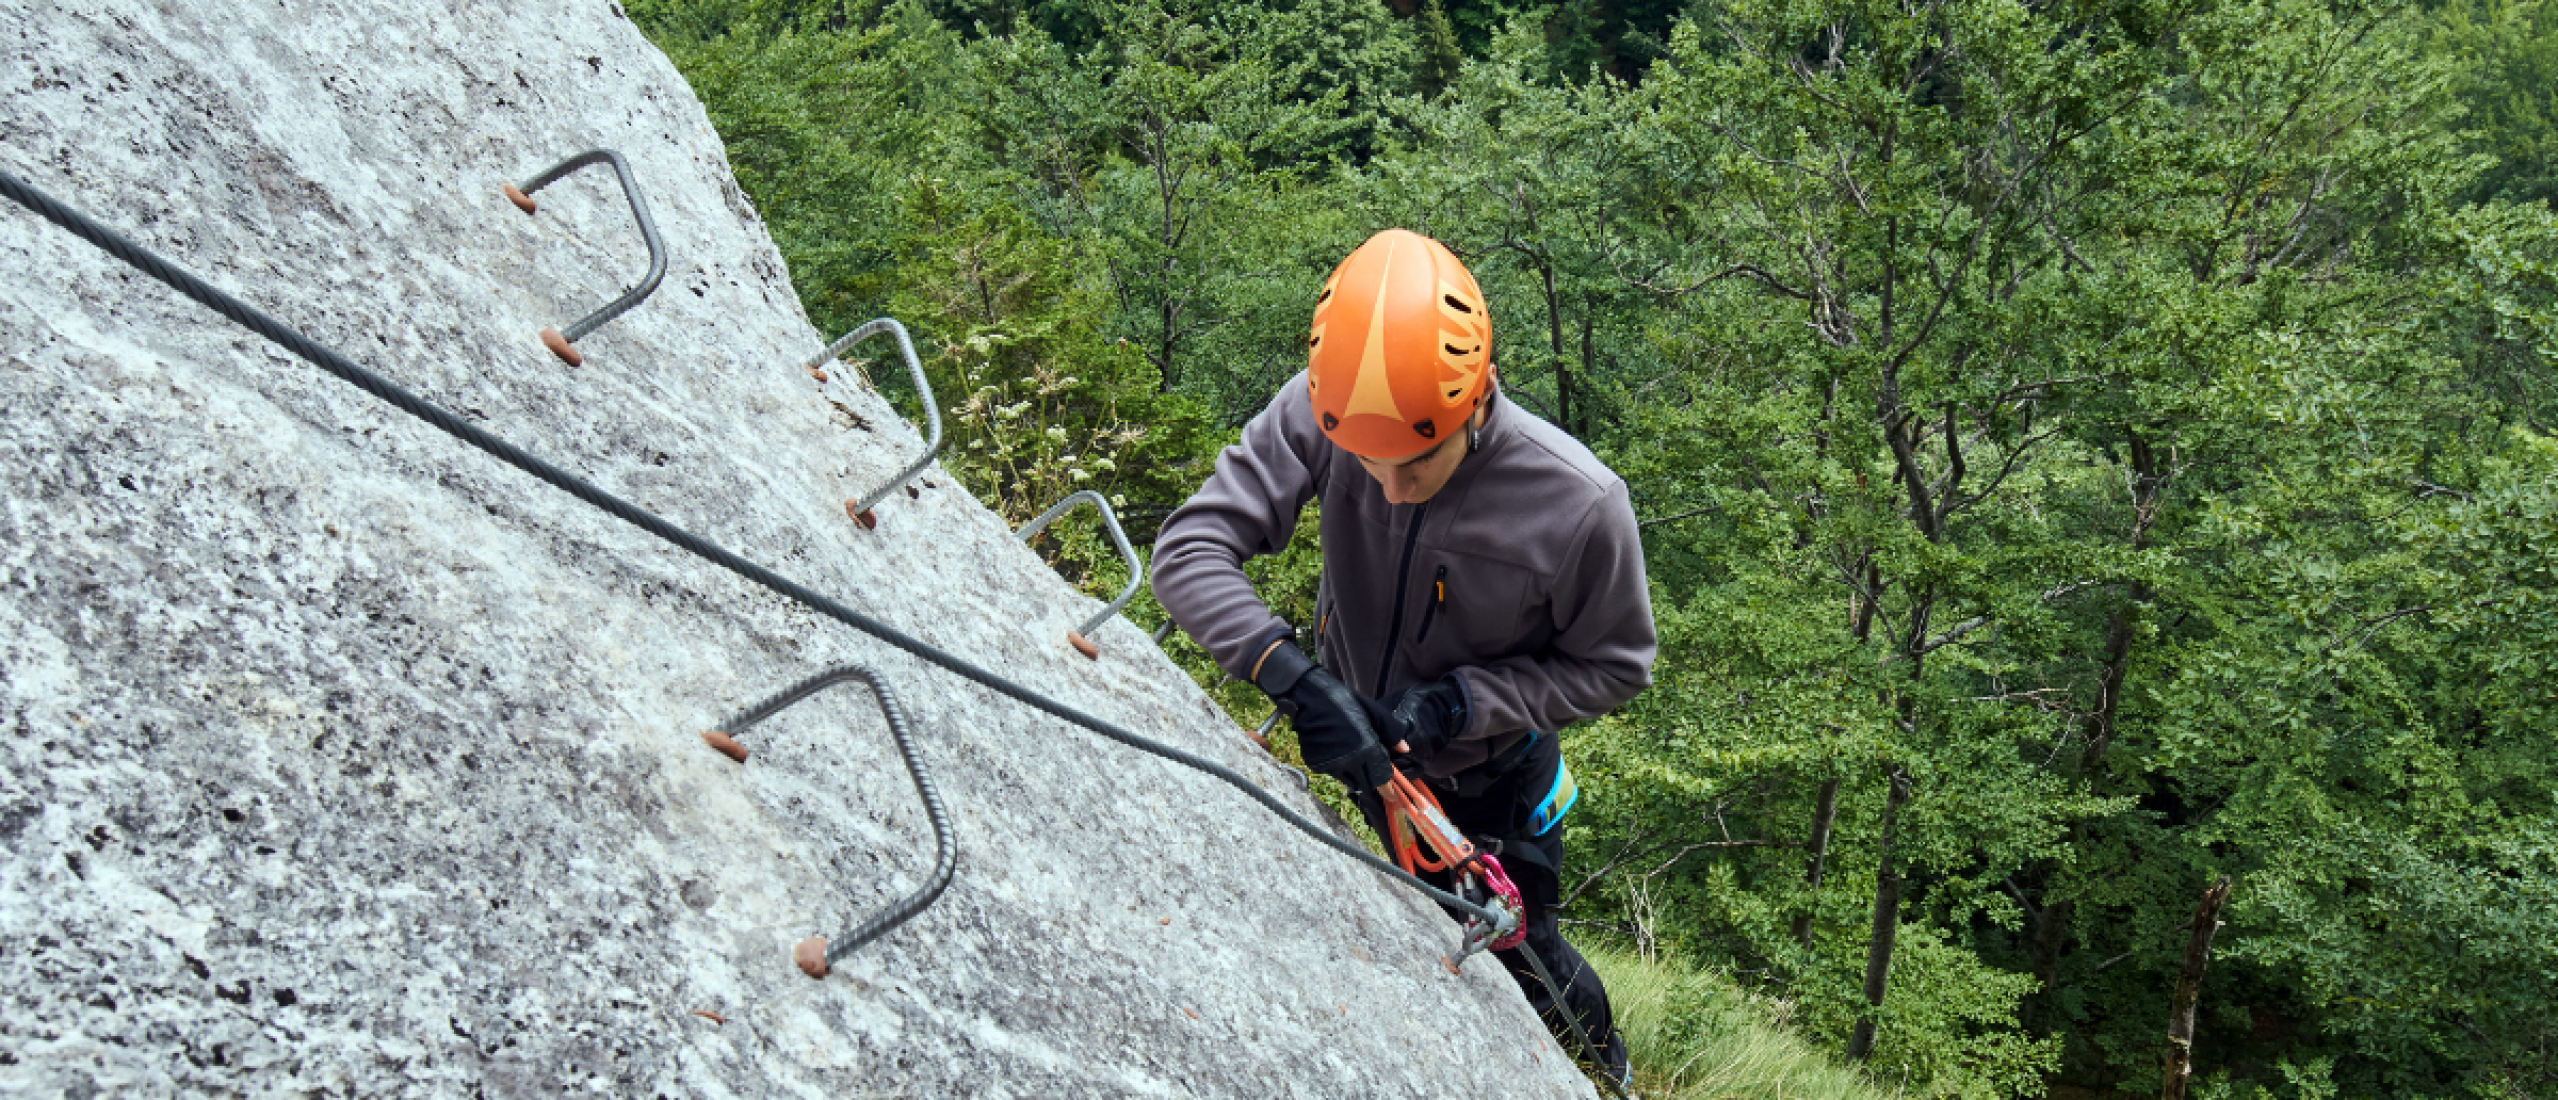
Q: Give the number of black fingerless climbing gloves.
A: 2